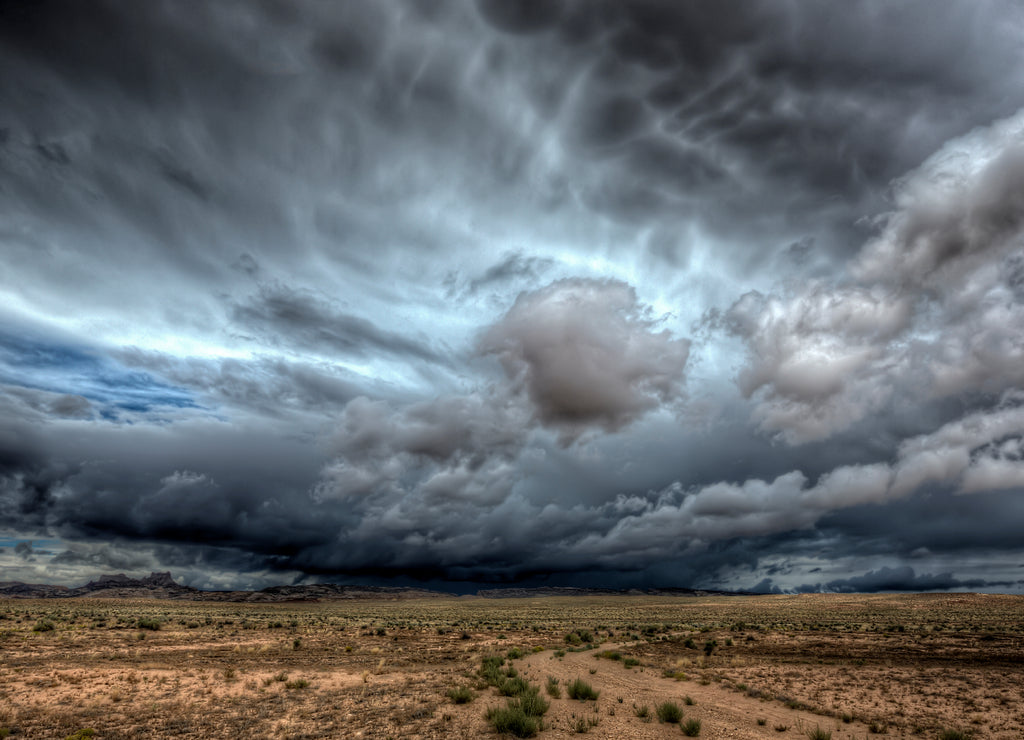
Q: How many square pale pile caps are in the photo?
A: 0